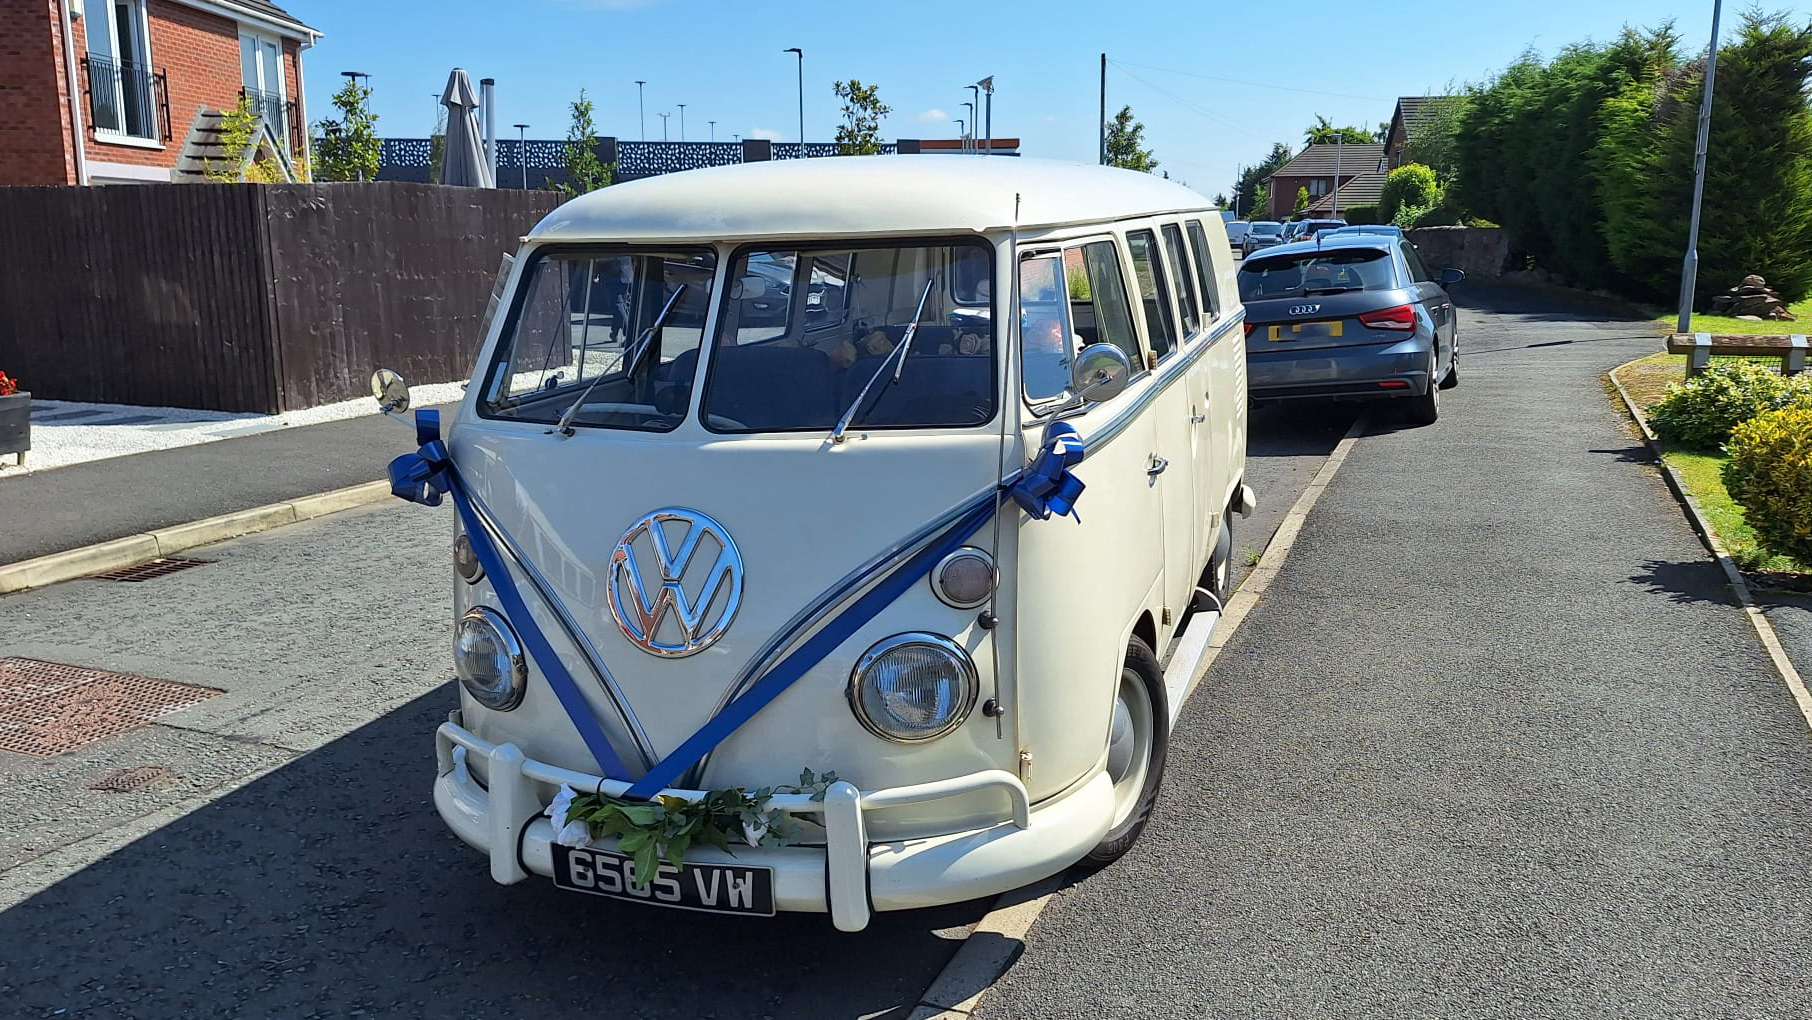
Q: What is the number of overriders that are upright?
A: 2